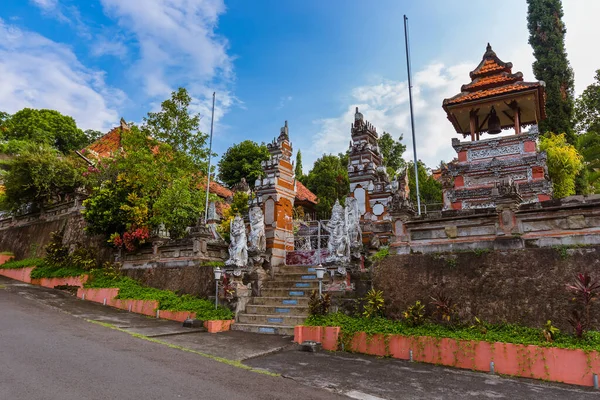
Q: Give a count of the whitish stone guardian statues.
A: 4